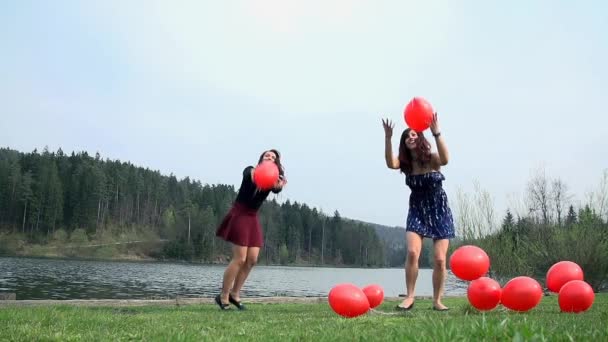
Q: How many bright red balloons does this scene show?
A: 9